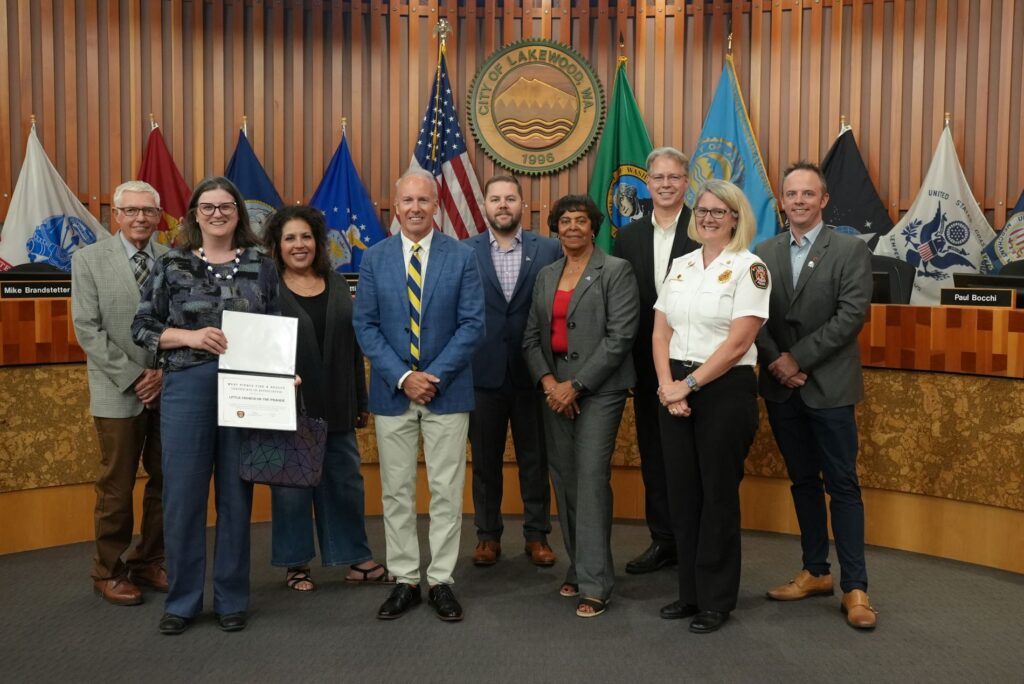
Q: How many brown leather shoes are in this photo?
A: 6